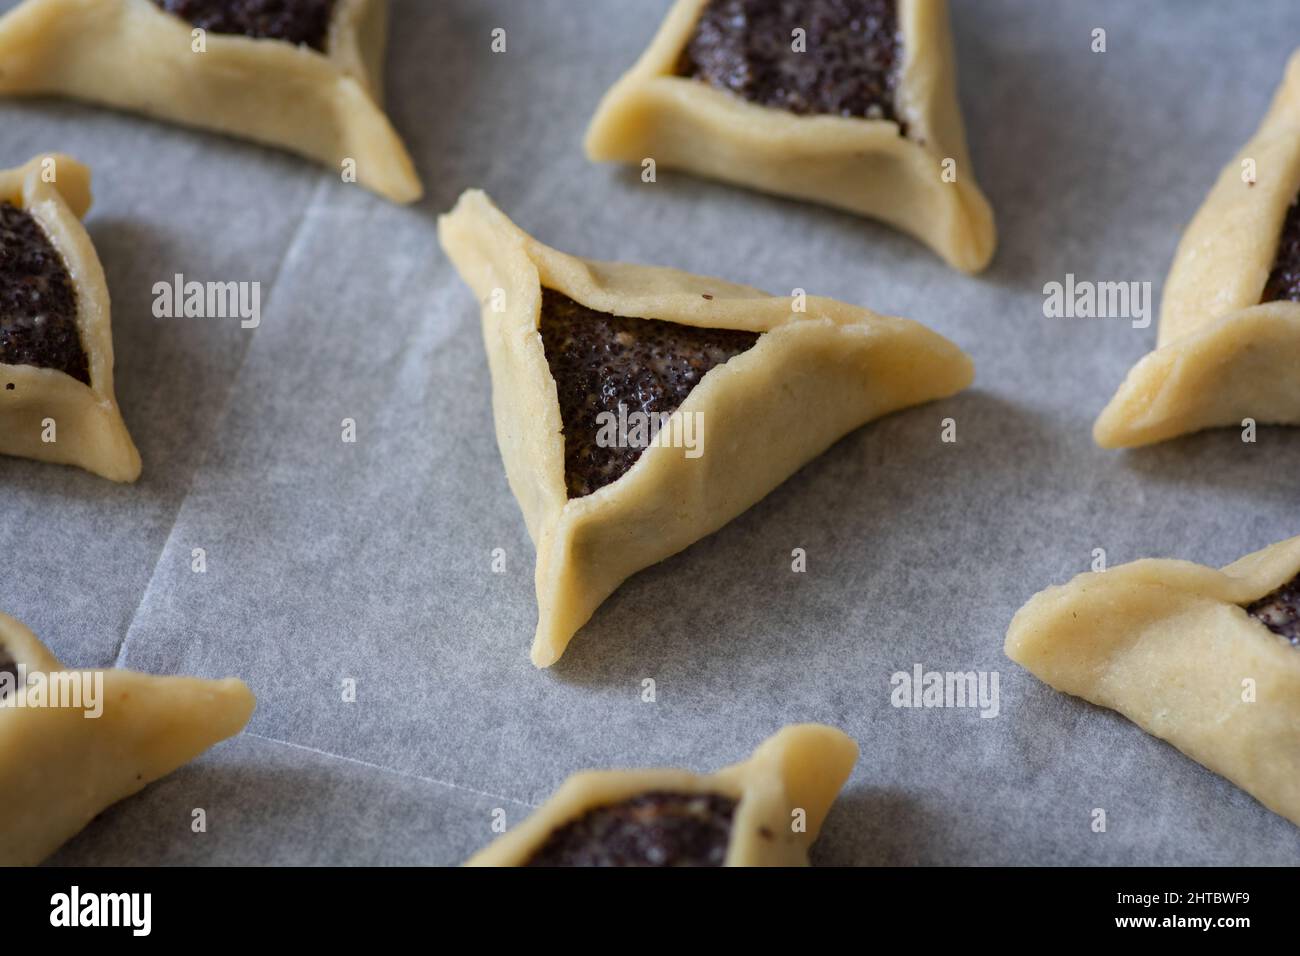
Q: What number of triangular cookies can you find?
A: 8